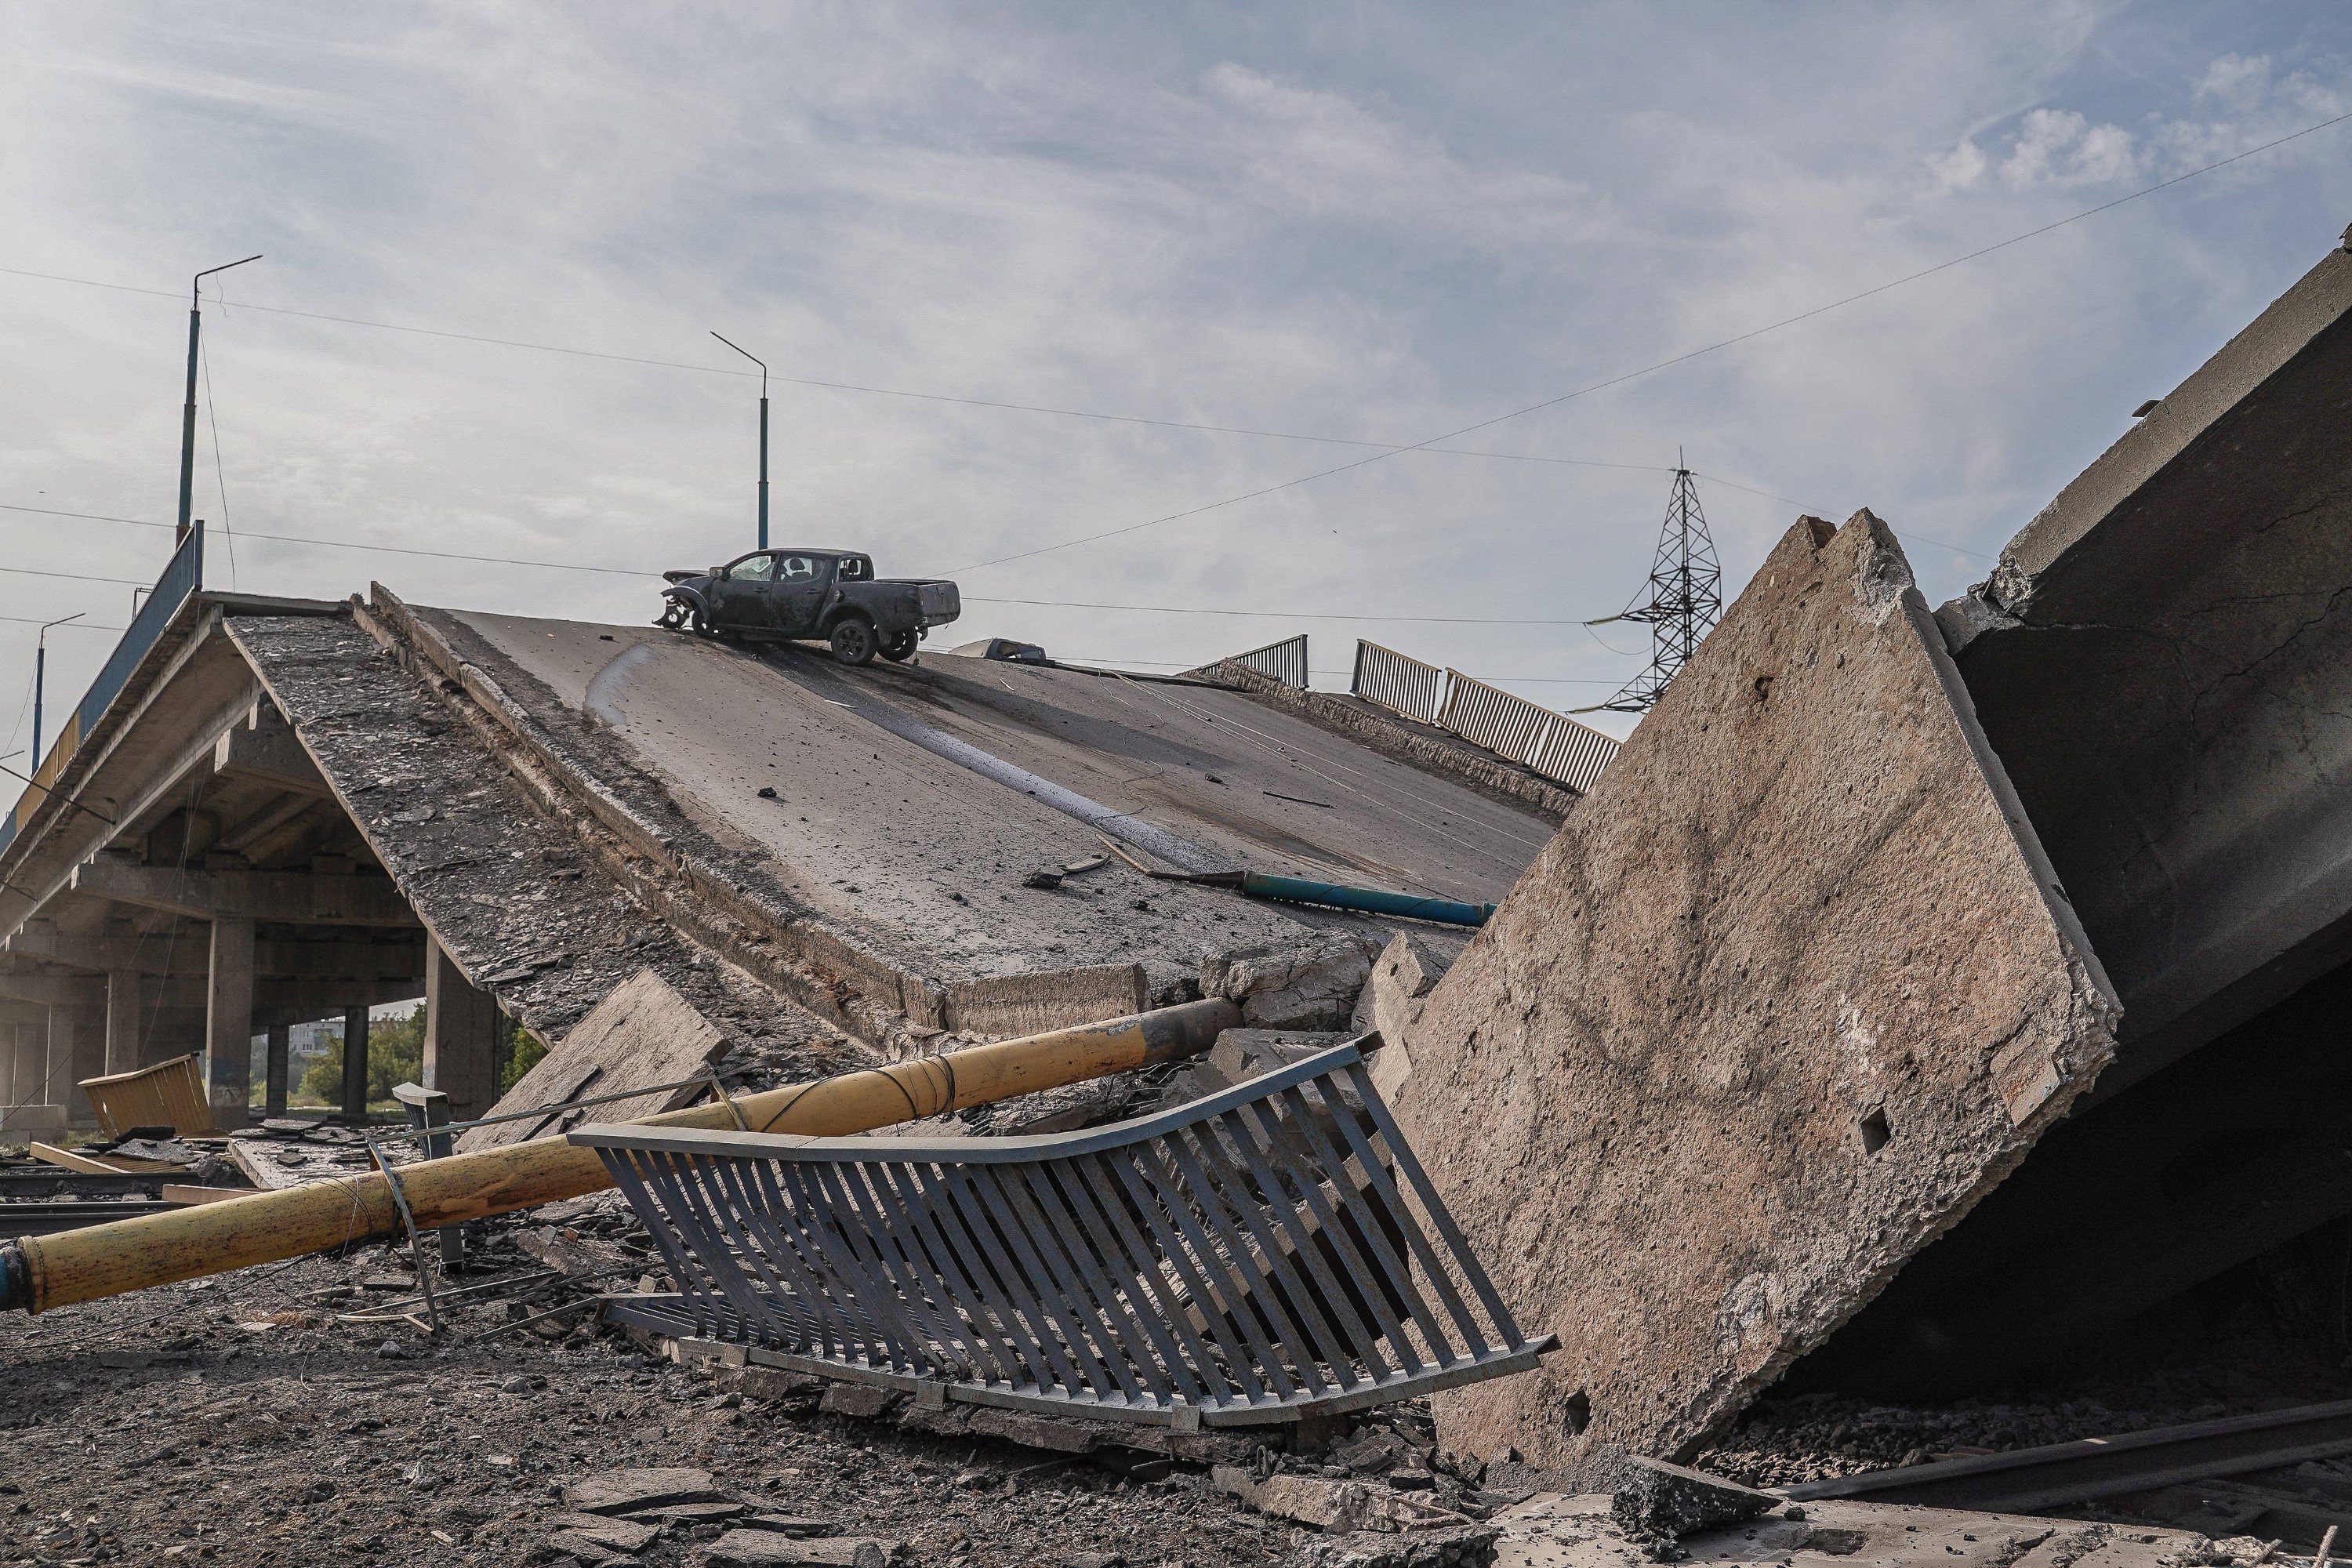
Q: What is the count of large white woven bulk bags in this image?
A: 0